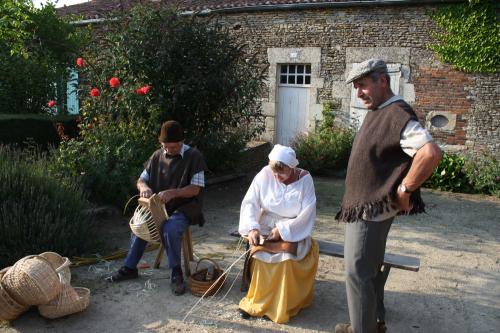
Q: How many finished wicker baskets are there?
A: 5